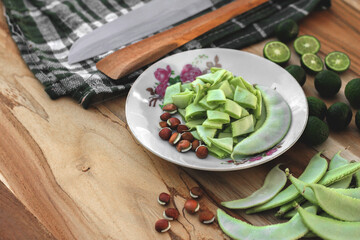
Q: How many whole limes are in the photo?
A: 8